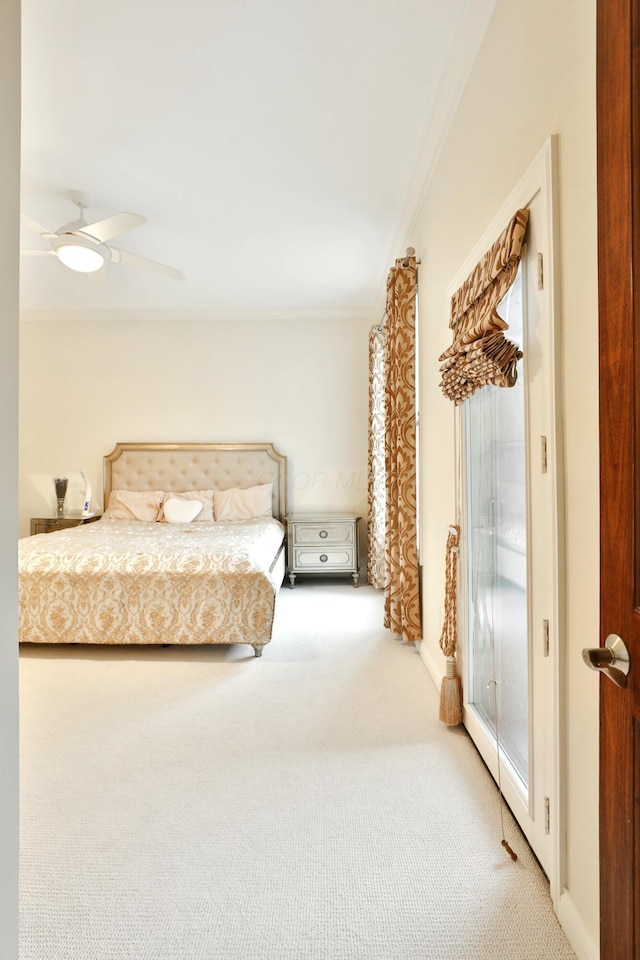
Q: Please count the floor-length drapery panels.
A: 2